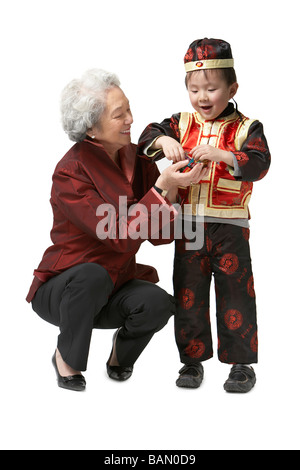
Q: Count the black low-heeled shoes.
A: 2